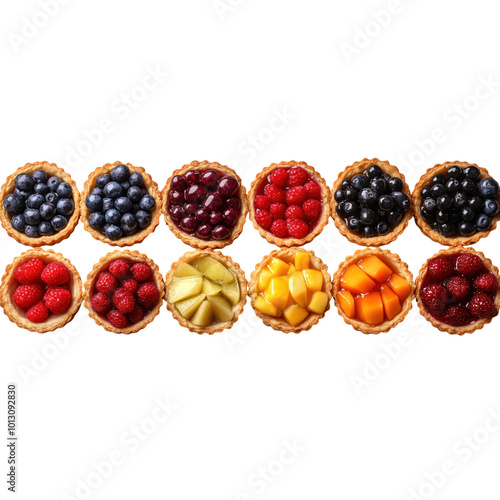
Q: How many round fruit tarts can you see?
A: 12